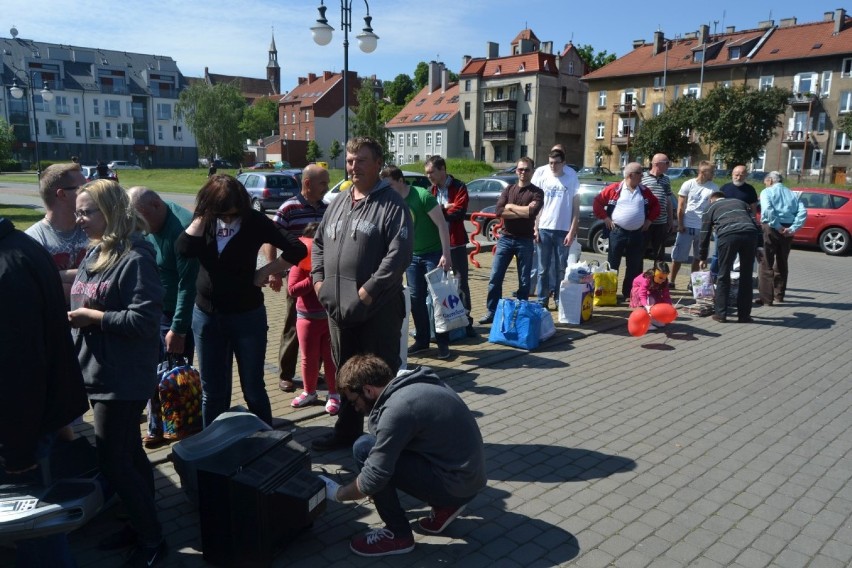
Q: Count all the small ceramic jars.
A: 0